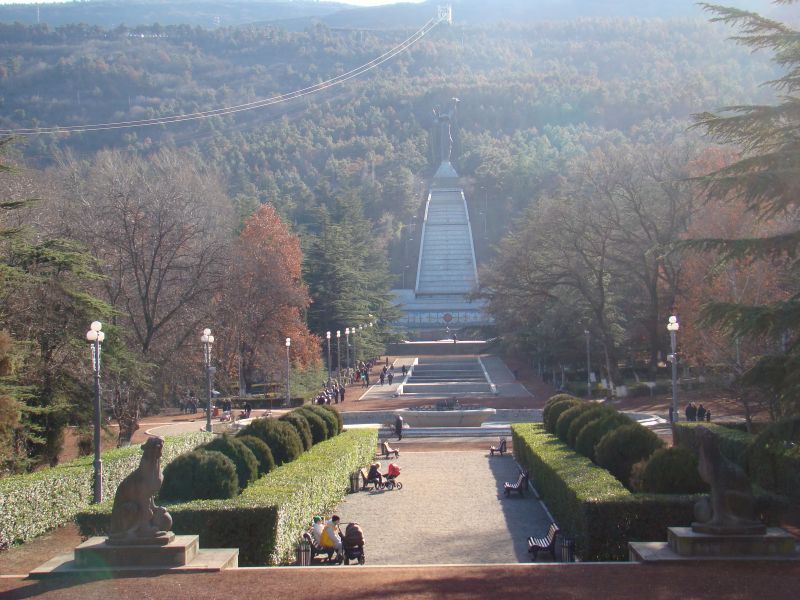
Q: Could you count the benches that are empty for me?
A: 4